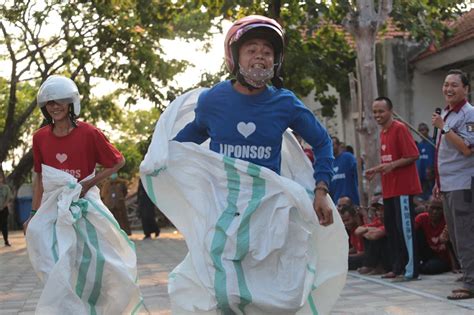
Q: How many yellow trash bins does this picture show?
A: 0